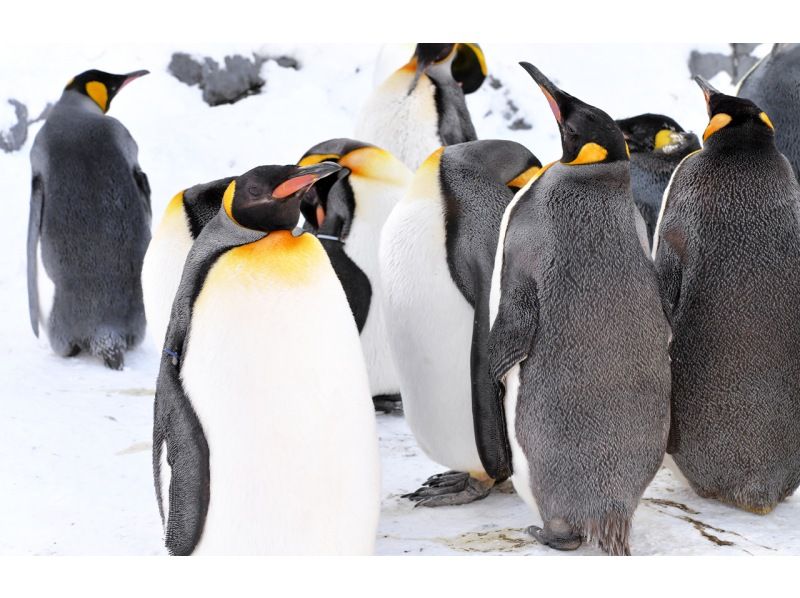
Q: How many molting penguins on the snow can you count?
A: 0